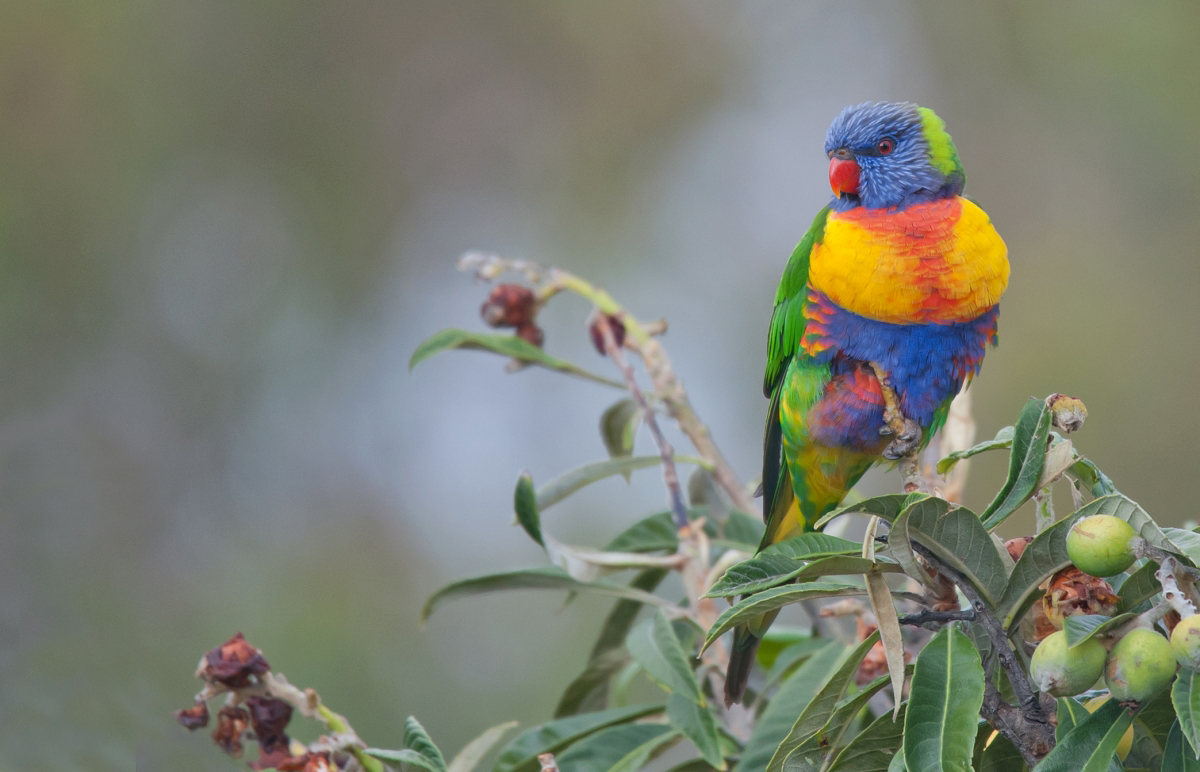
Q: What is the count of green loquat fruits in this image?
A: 4